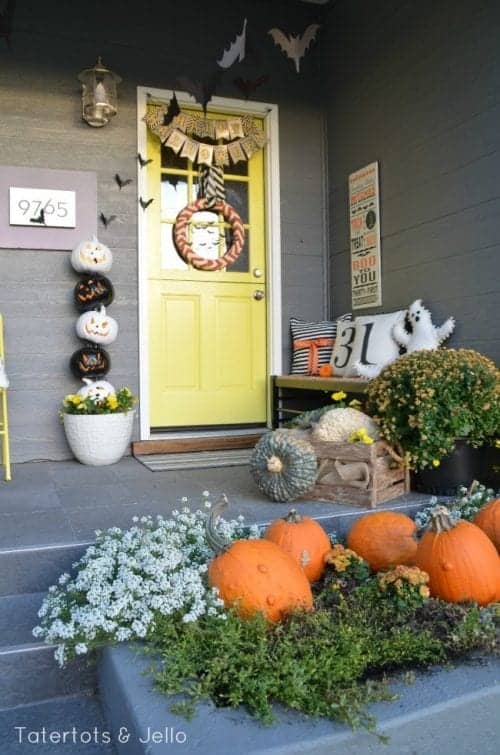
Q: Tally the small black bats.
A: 5